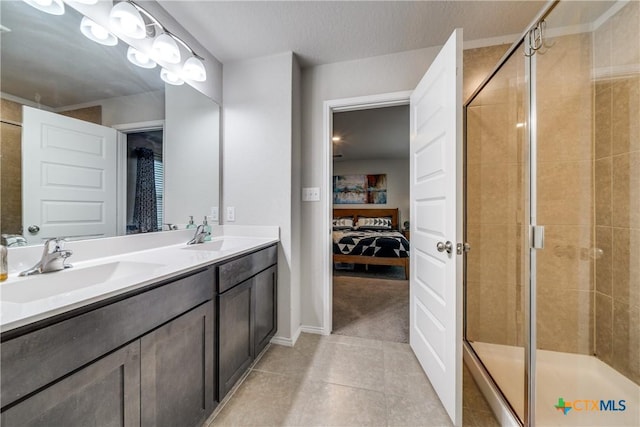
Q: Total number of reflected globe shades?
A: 4